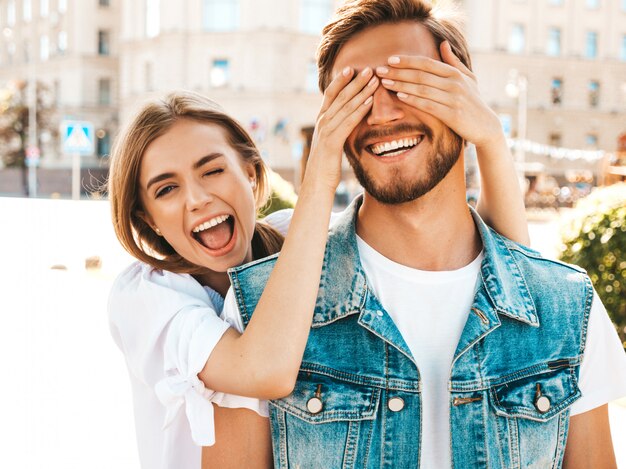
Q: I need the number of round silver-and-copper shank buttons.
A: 3